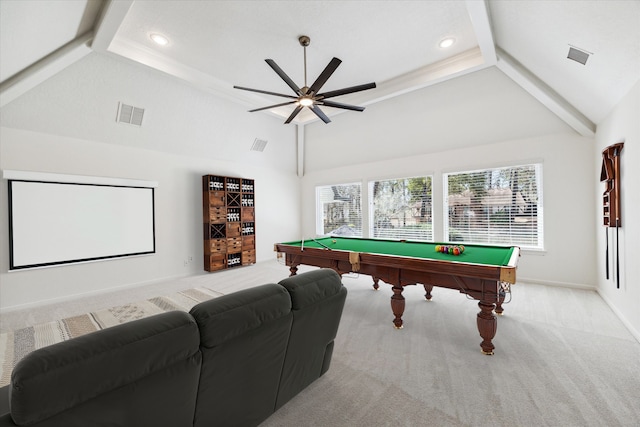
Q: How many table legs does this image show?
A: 6